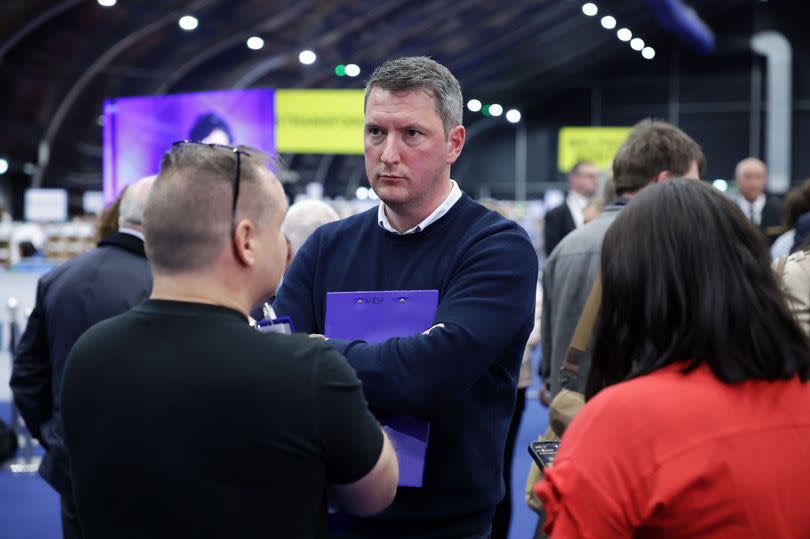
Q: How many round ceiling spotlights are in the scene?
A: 13